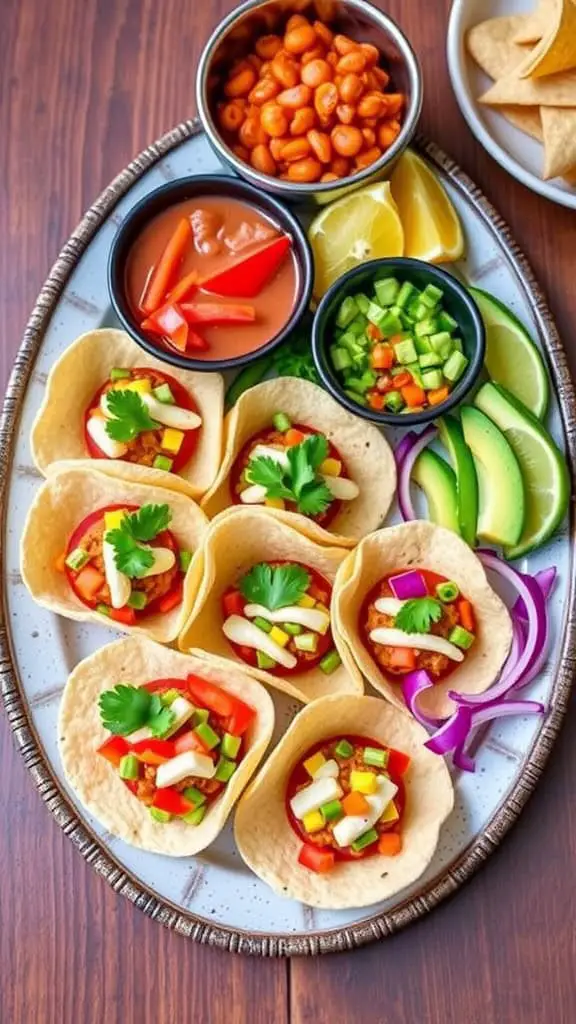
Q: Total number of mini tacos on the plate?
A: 7